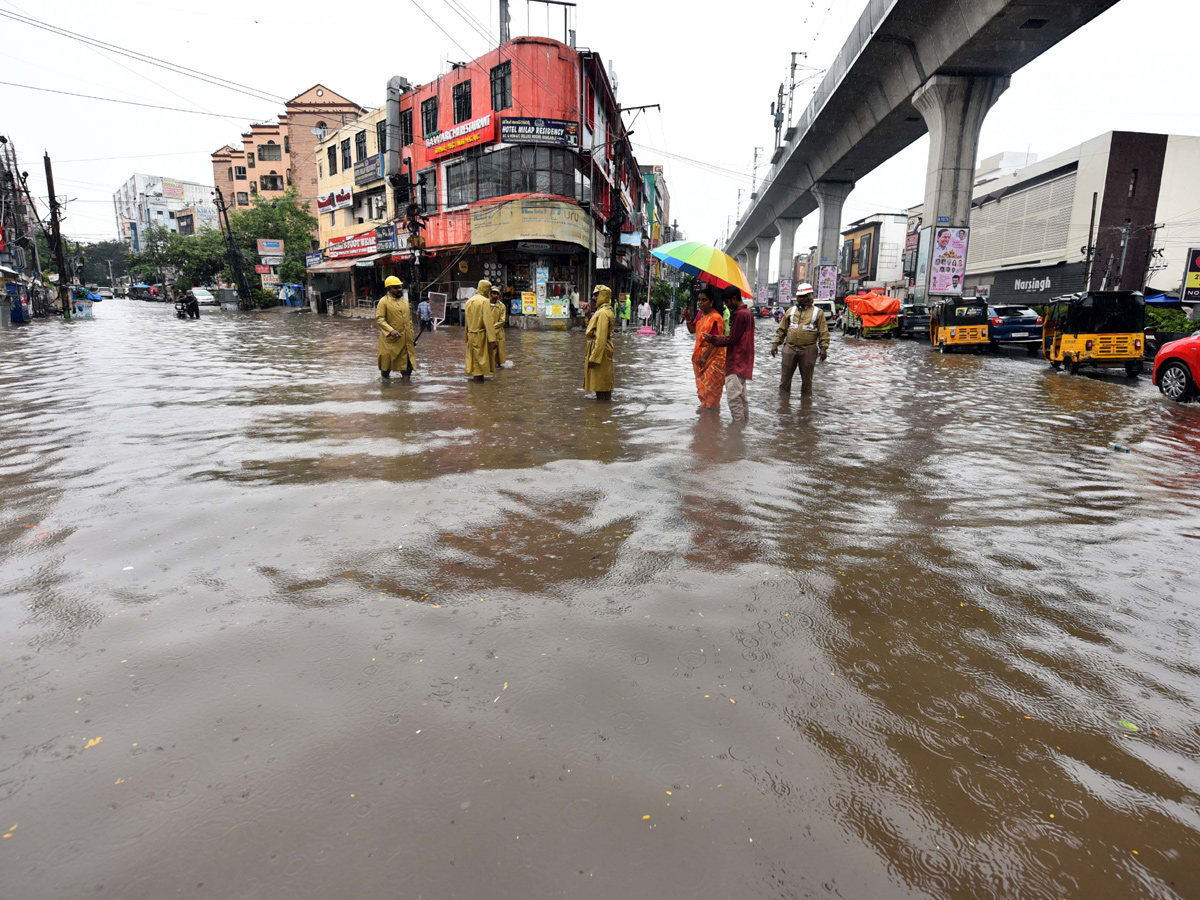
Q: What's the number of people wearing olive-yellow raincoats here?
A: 4